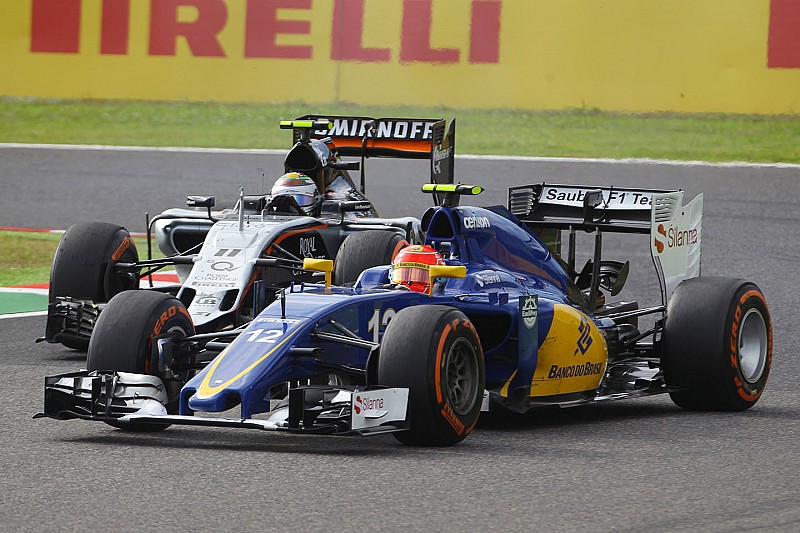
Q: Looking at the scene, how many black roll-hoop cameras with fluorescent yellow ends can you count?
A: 2